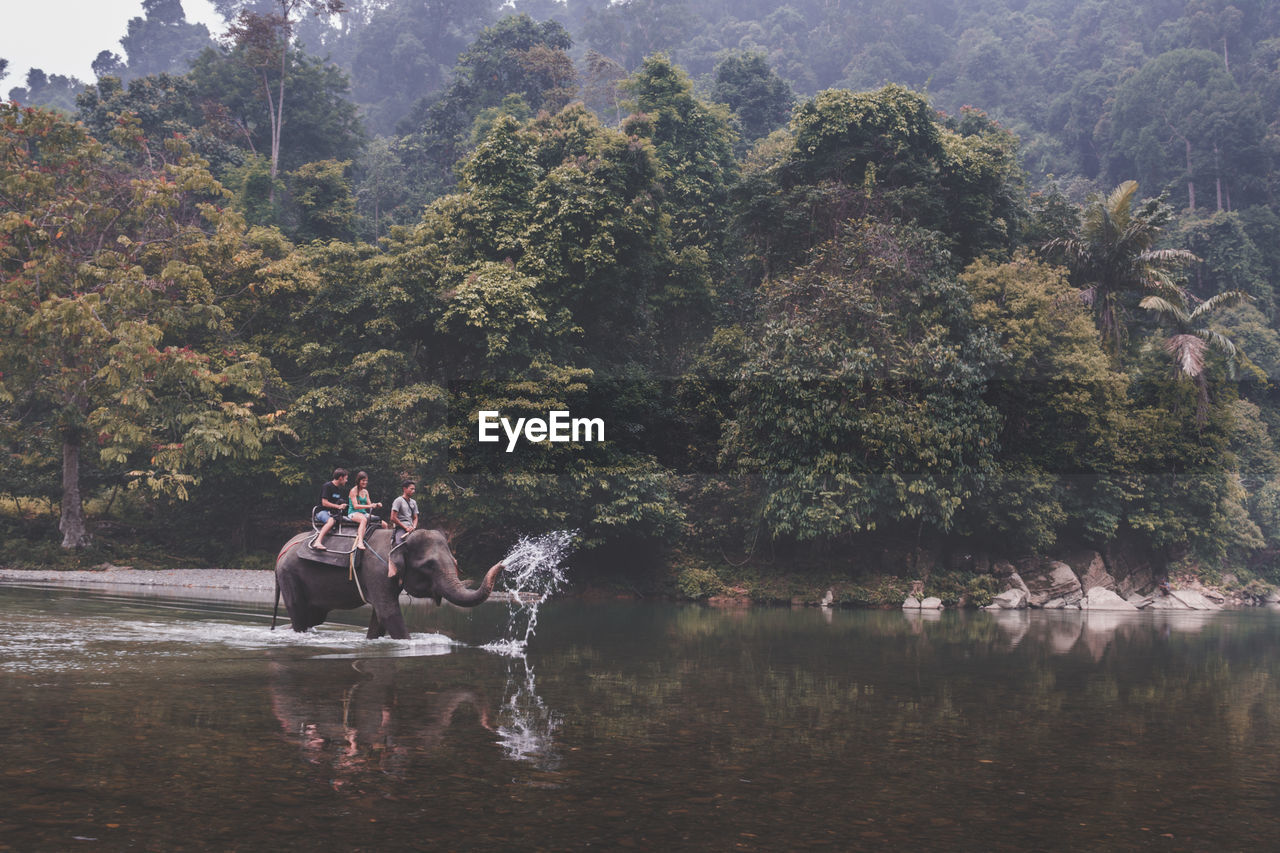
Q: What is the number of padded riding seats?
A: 1